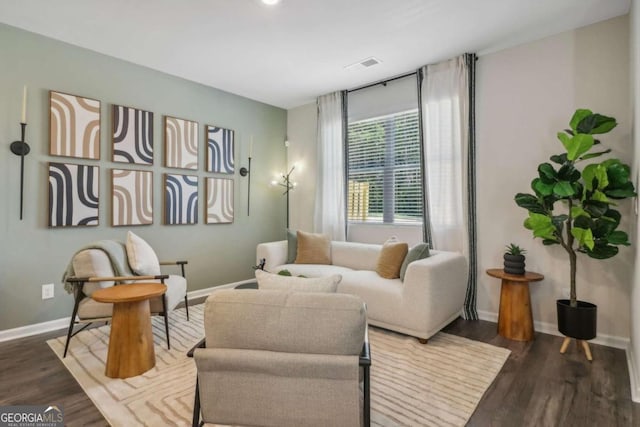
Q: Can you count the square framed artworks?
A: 8